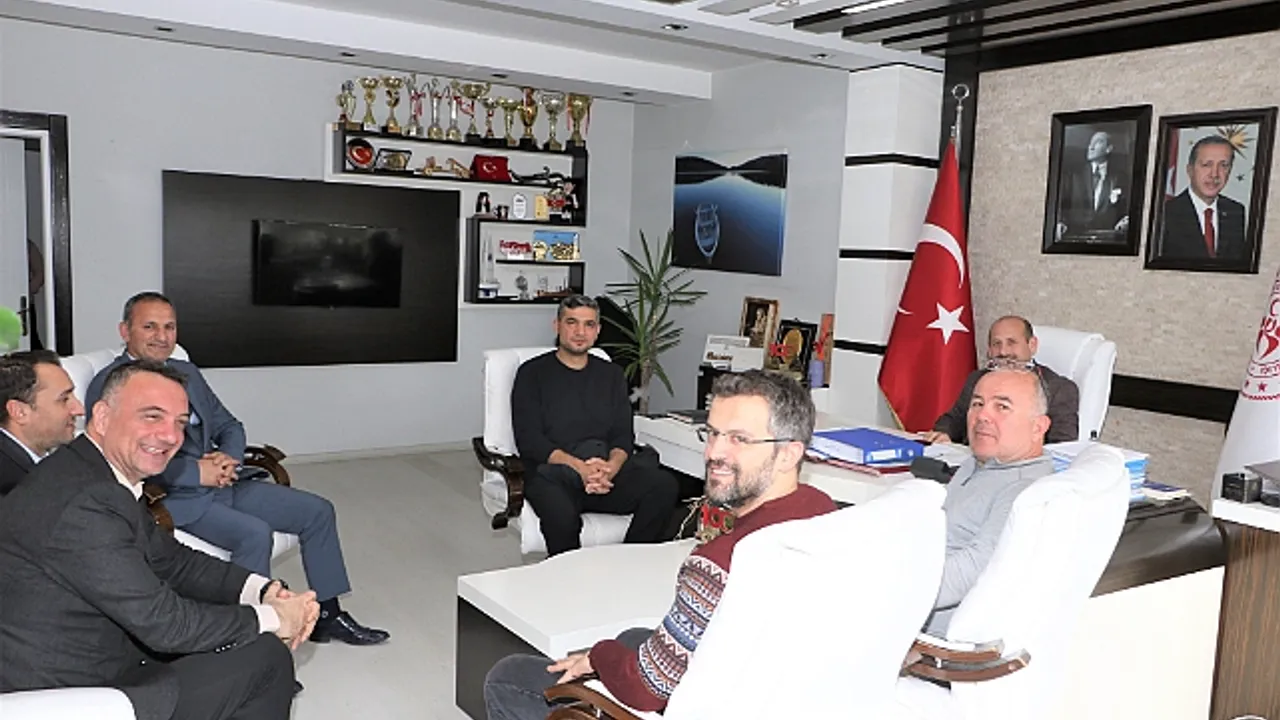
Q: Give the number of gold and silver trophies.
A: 12